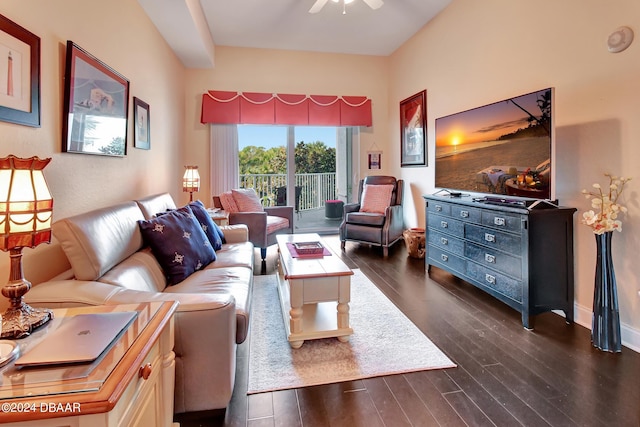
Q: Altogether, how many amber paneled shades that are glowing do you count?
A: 2